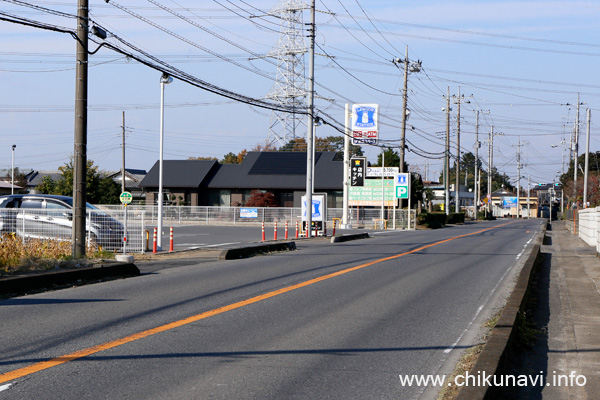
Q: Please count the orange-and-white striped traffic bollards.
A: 10